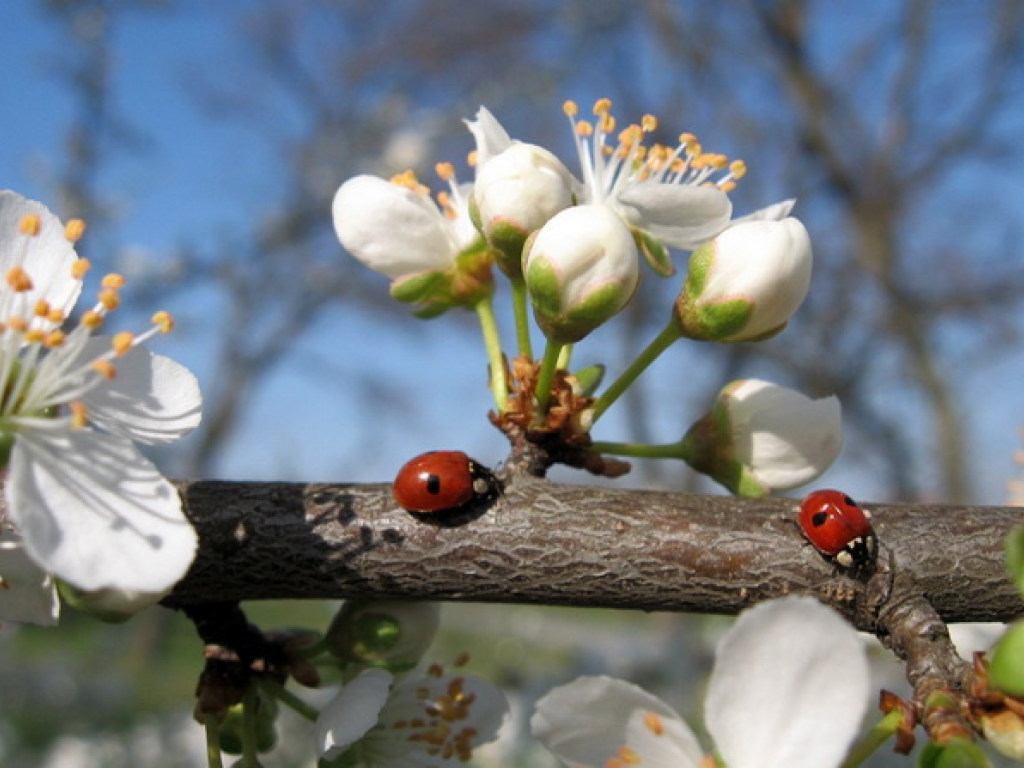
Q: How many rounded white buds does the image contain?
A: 4